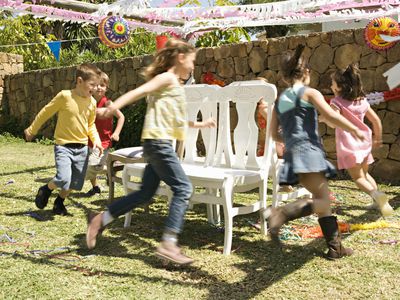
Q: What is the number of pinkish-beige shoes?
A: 2